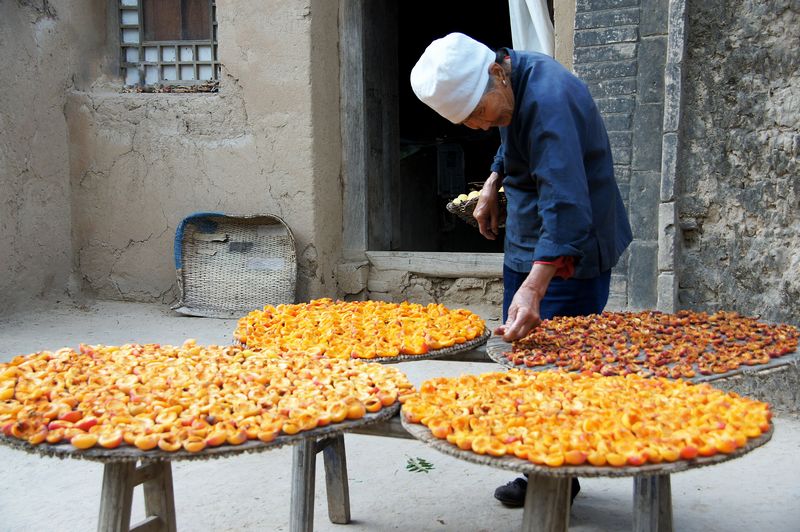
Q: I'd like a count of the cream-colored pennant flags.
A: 0